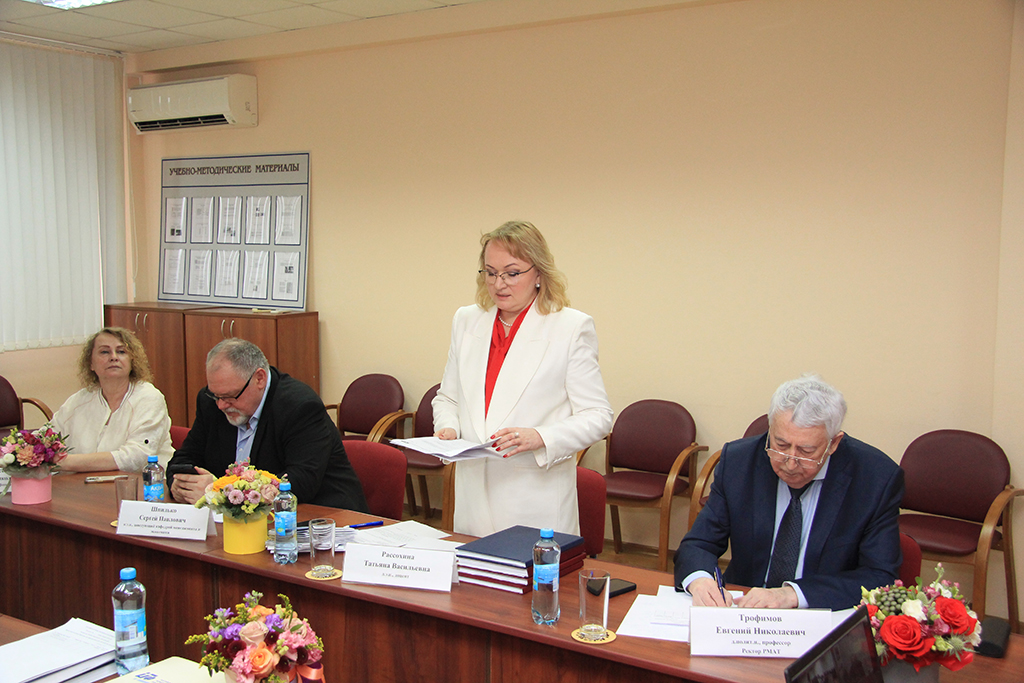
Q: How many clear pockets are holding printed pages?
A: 10